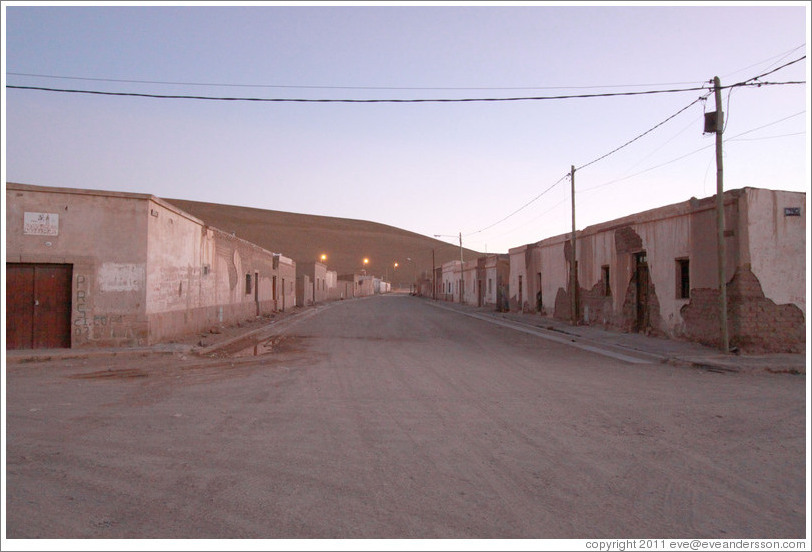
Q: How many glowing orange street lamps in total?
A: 3